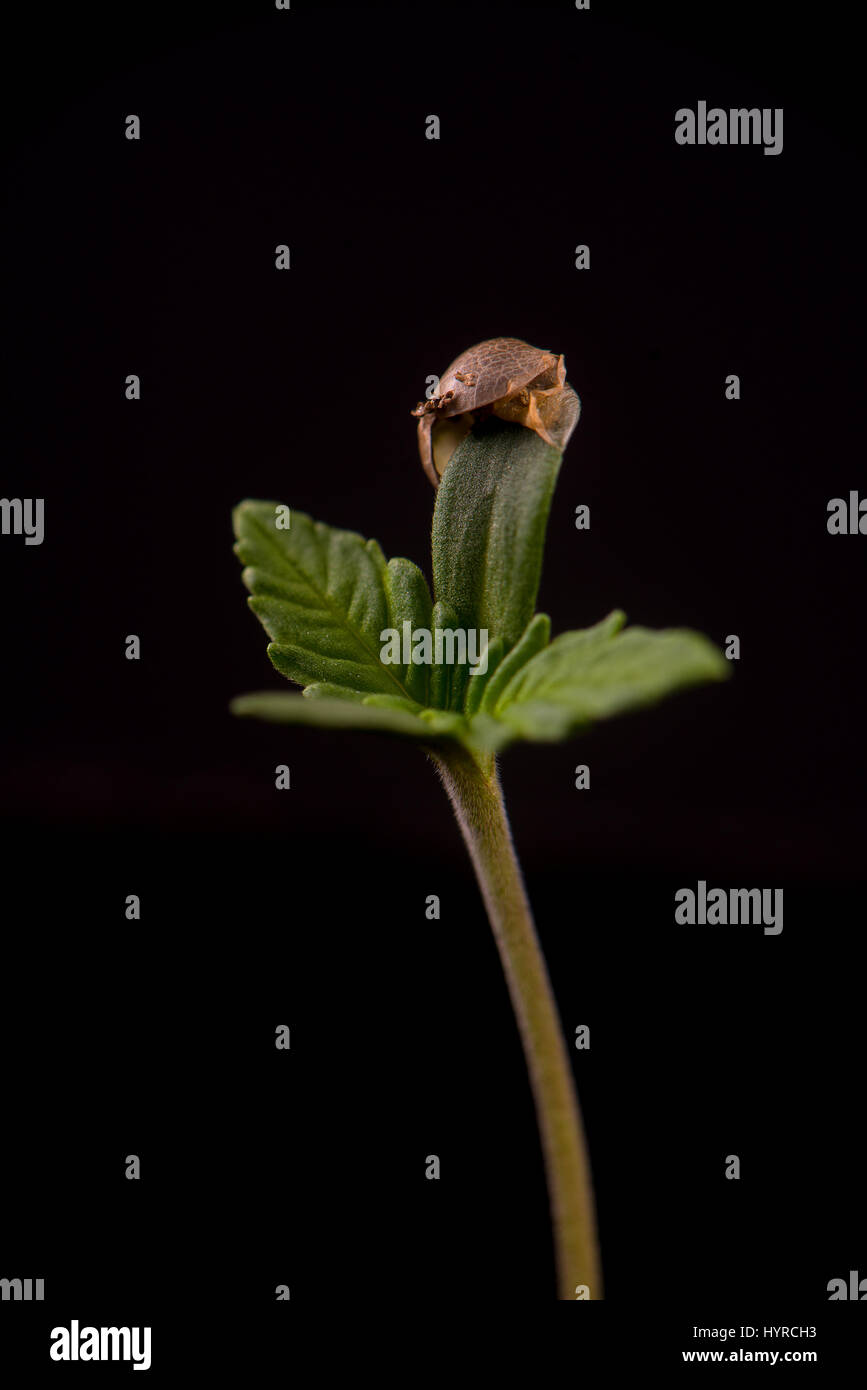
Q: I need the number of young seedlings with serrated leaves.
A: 1